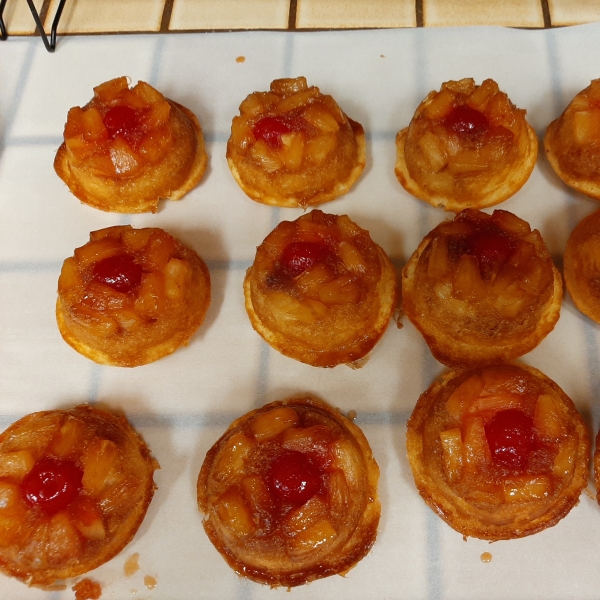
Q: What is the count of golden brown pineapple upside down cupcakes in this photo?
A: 12